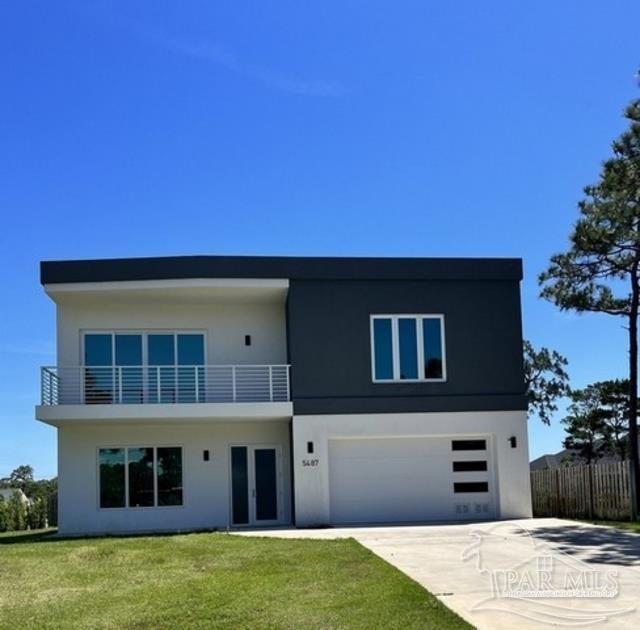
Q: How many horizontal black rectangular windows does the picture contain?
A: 3